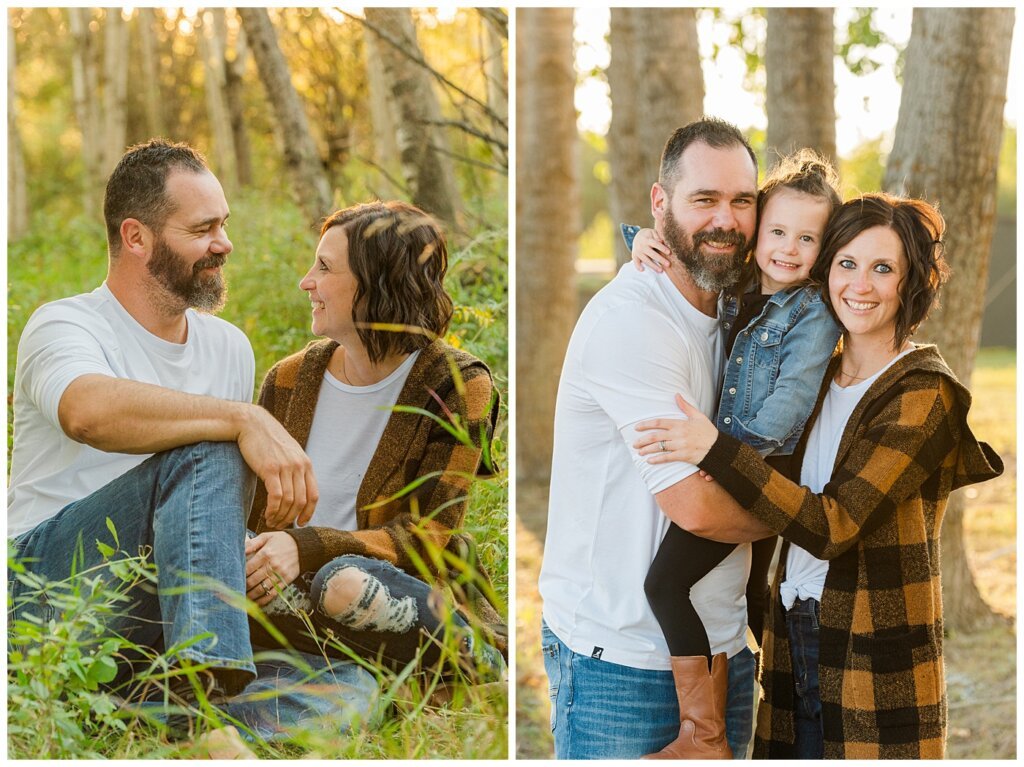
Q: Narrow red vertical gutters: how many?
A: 0